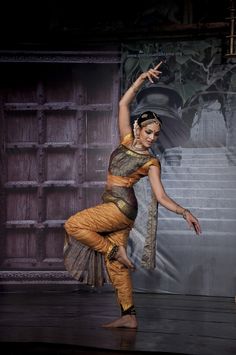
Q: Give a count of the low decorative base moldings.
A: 1